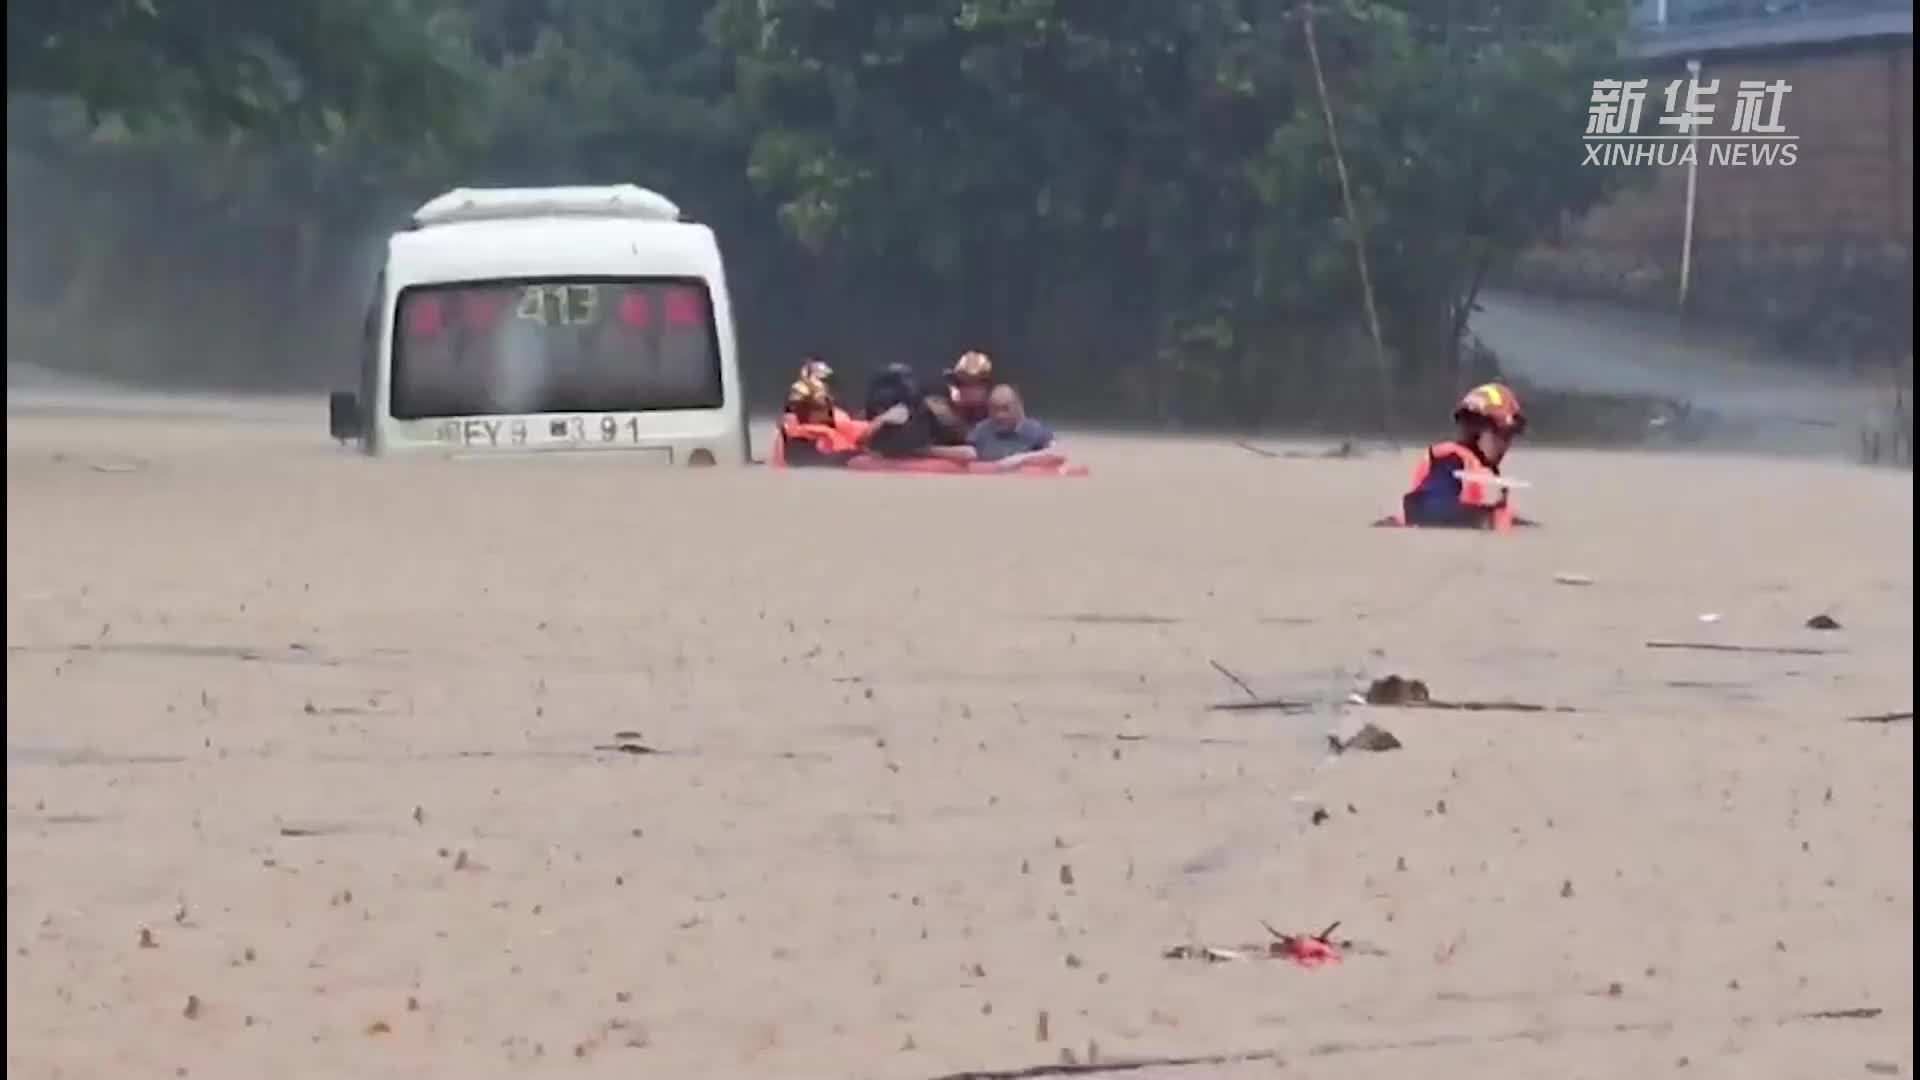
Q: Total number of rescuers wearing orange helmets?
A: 4